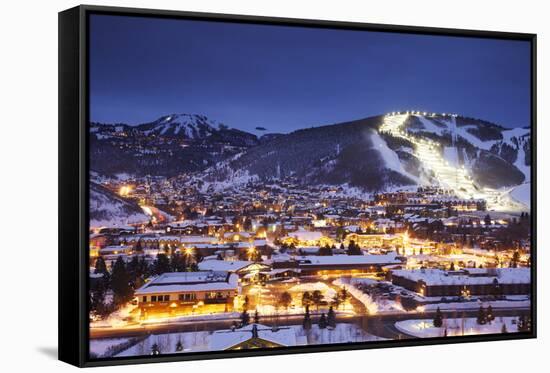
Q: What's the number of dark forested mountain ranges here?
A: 2